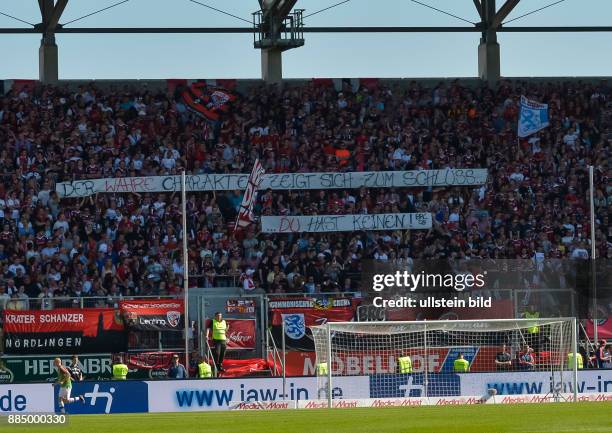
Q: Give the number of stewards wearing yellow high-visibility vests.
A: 8